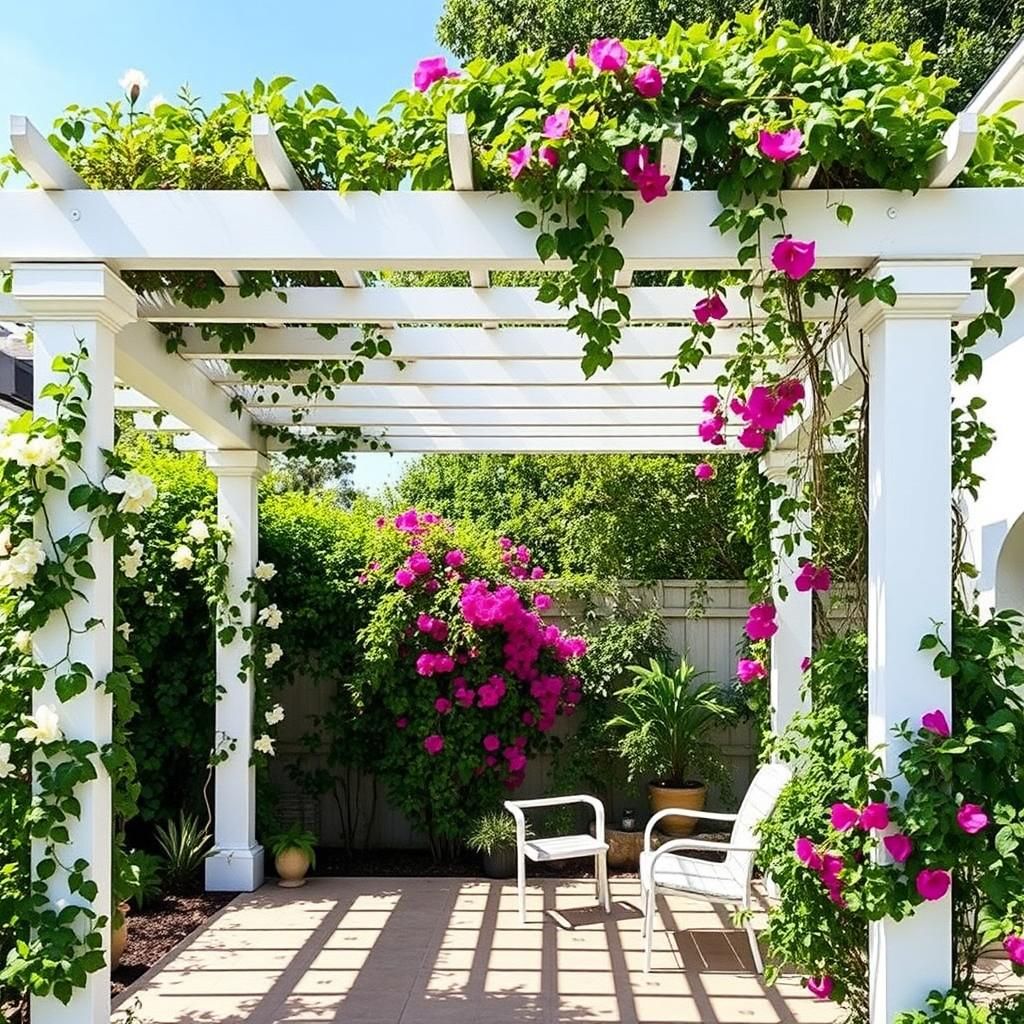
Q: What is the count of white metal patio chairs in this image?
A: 2